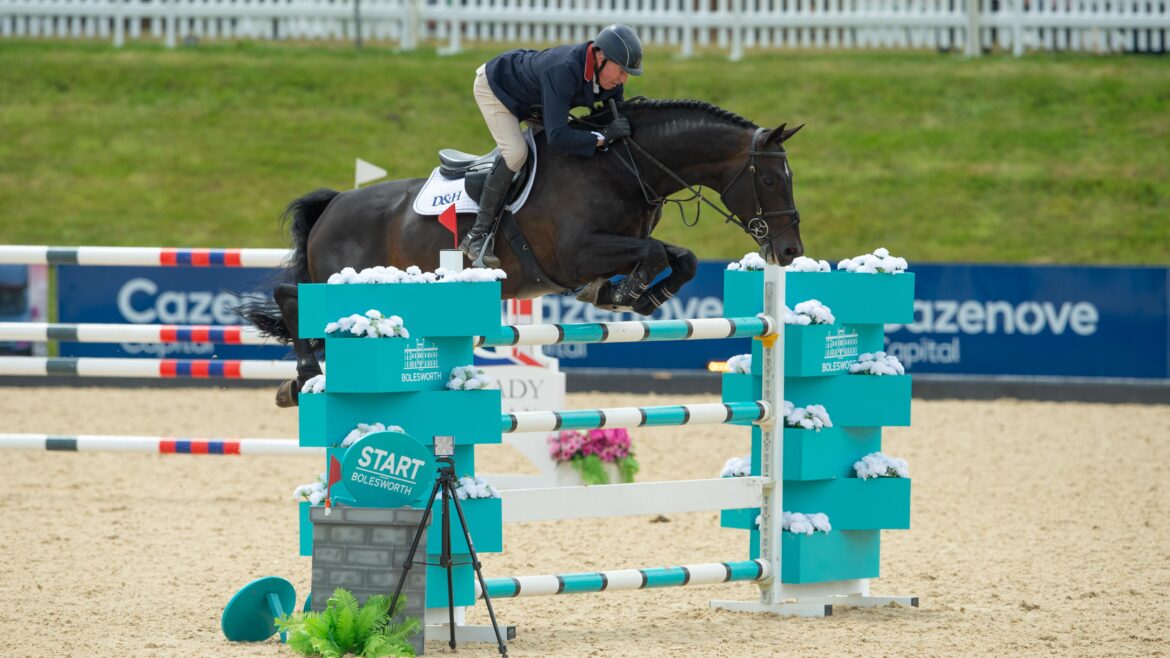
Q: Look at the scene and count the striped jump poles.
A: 7